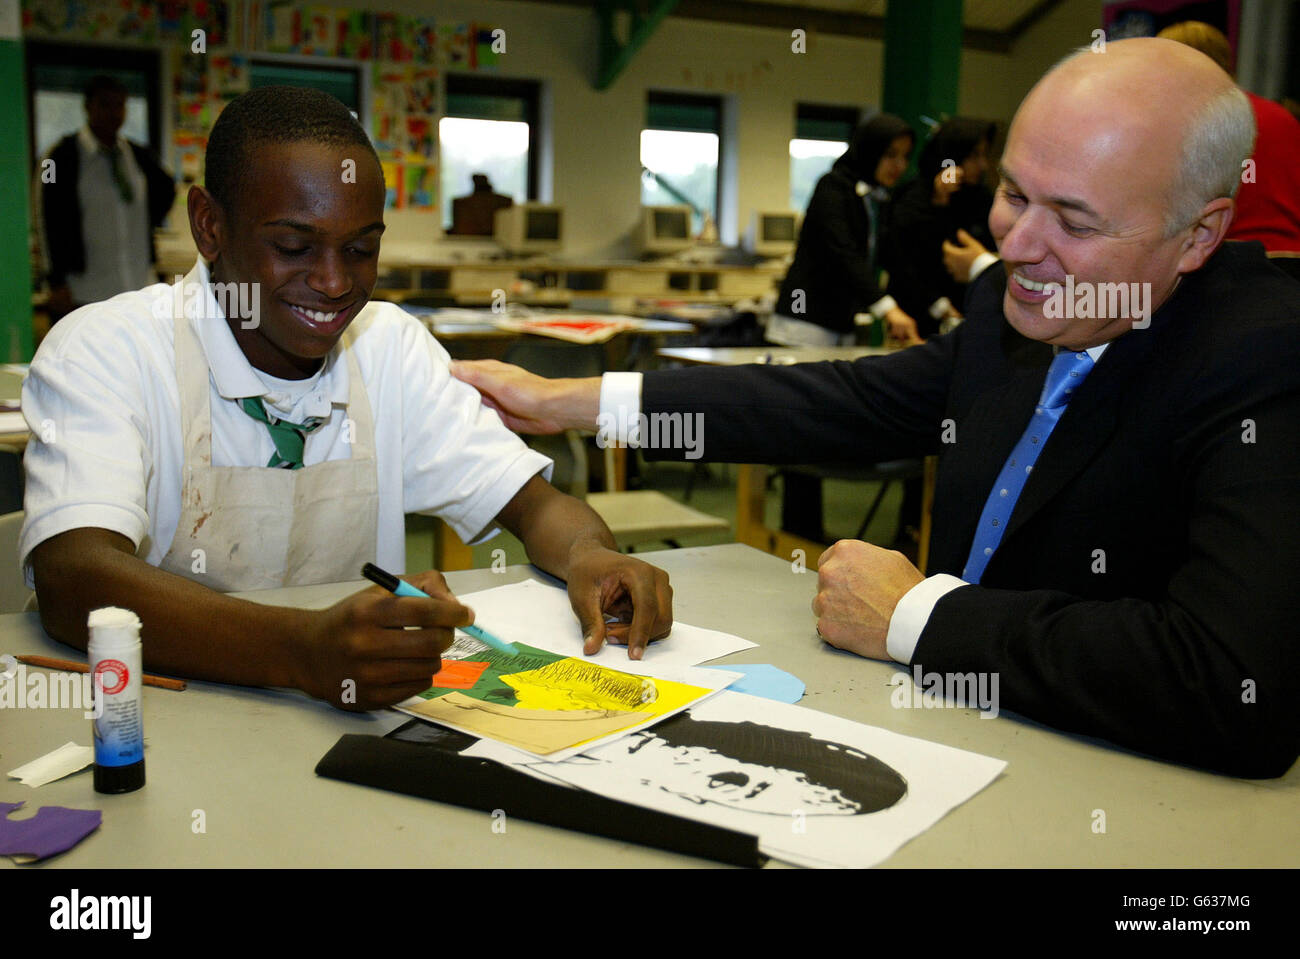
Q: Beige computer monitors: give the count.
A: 3